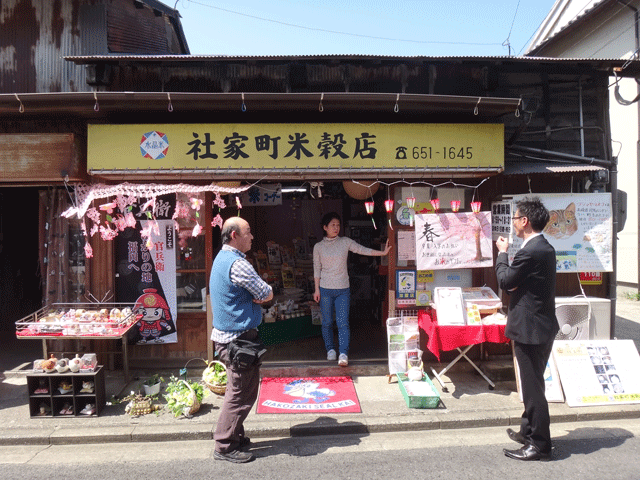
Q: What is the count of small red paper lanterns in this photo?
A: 6